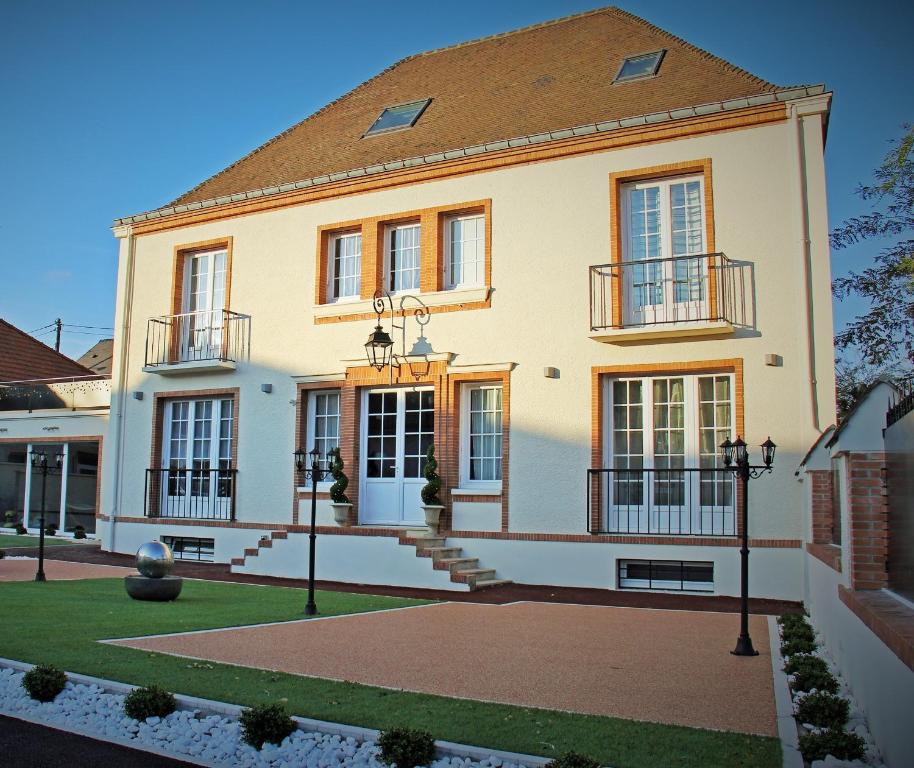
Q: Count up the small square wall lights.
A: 4